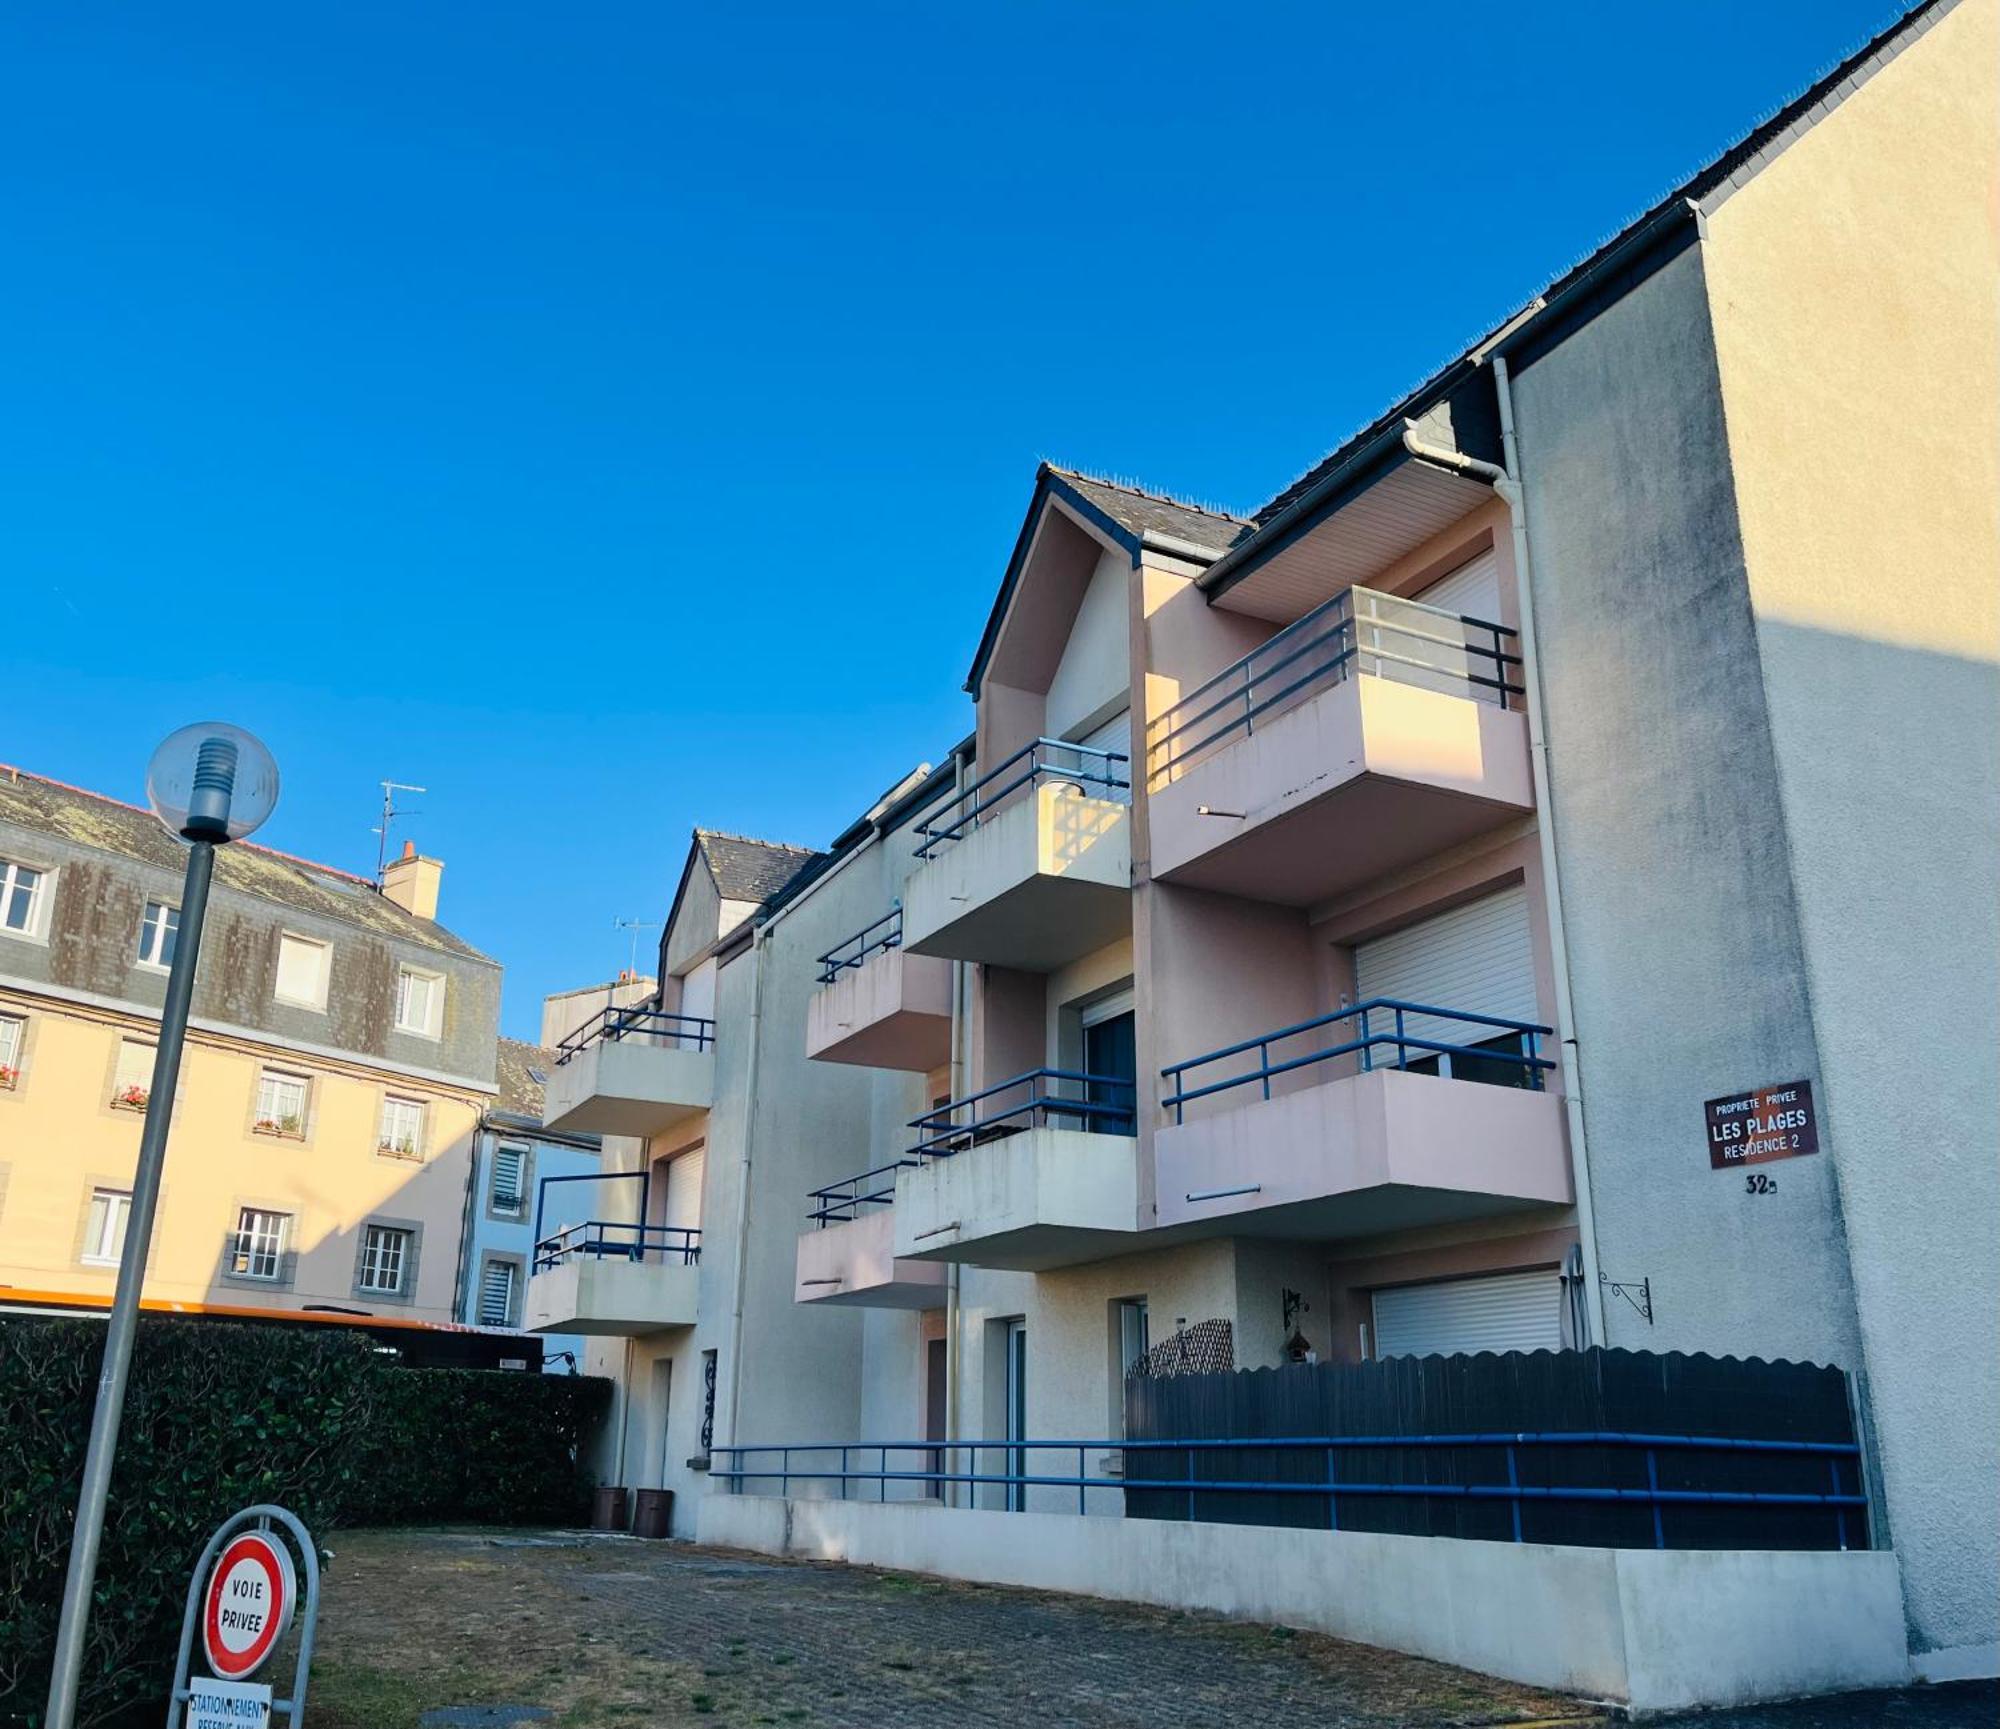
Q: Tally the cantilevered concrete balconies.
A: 8